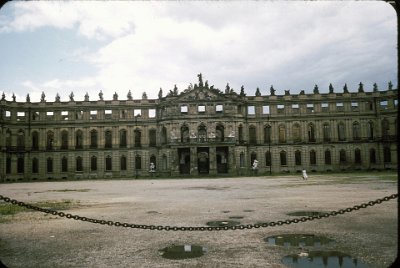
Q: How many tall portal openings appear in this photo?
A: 3